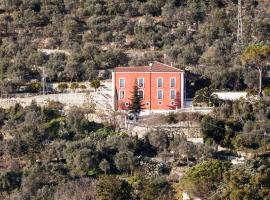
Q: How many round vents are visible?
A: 4